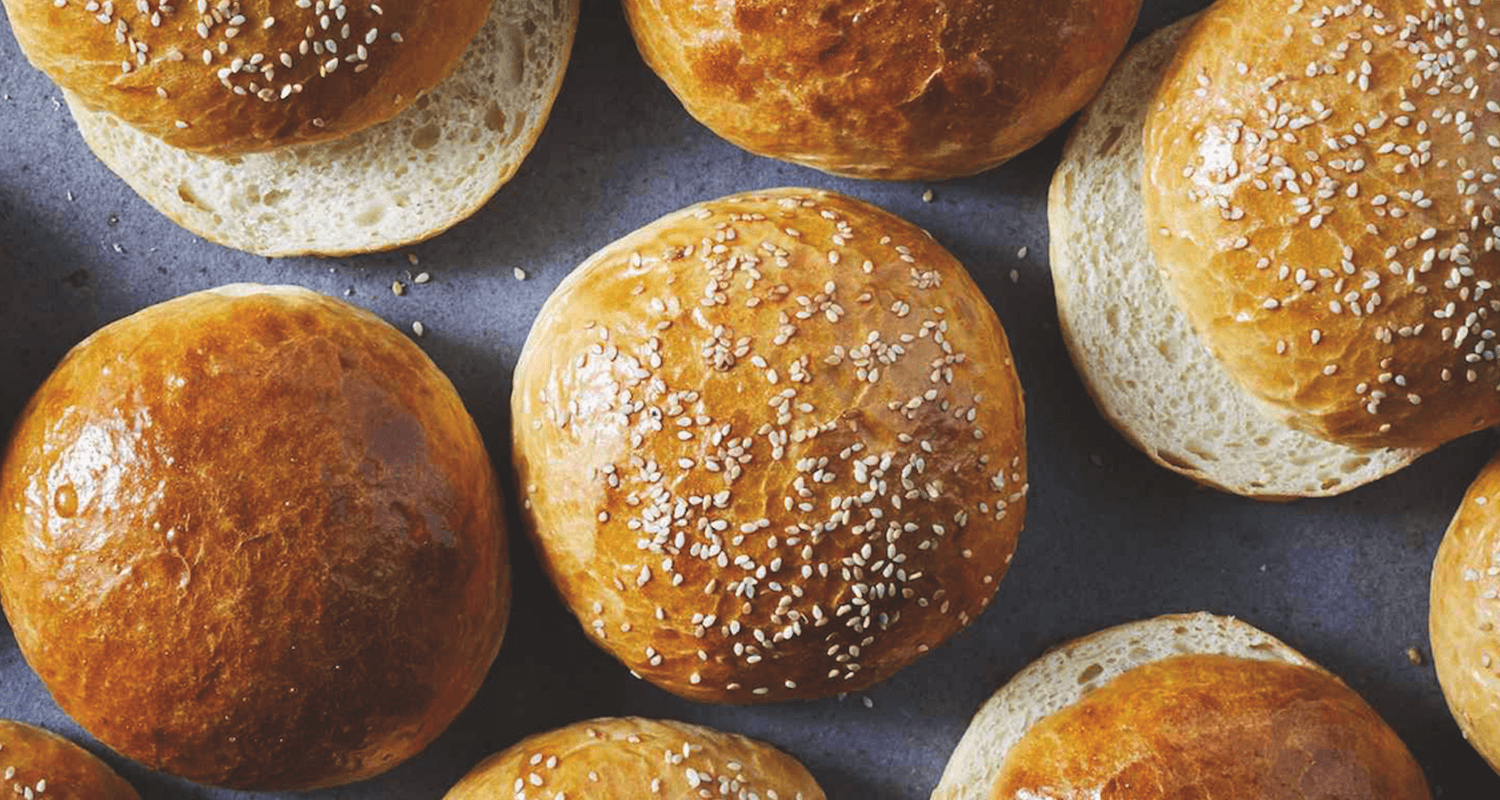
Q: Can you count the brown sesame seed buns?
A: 6